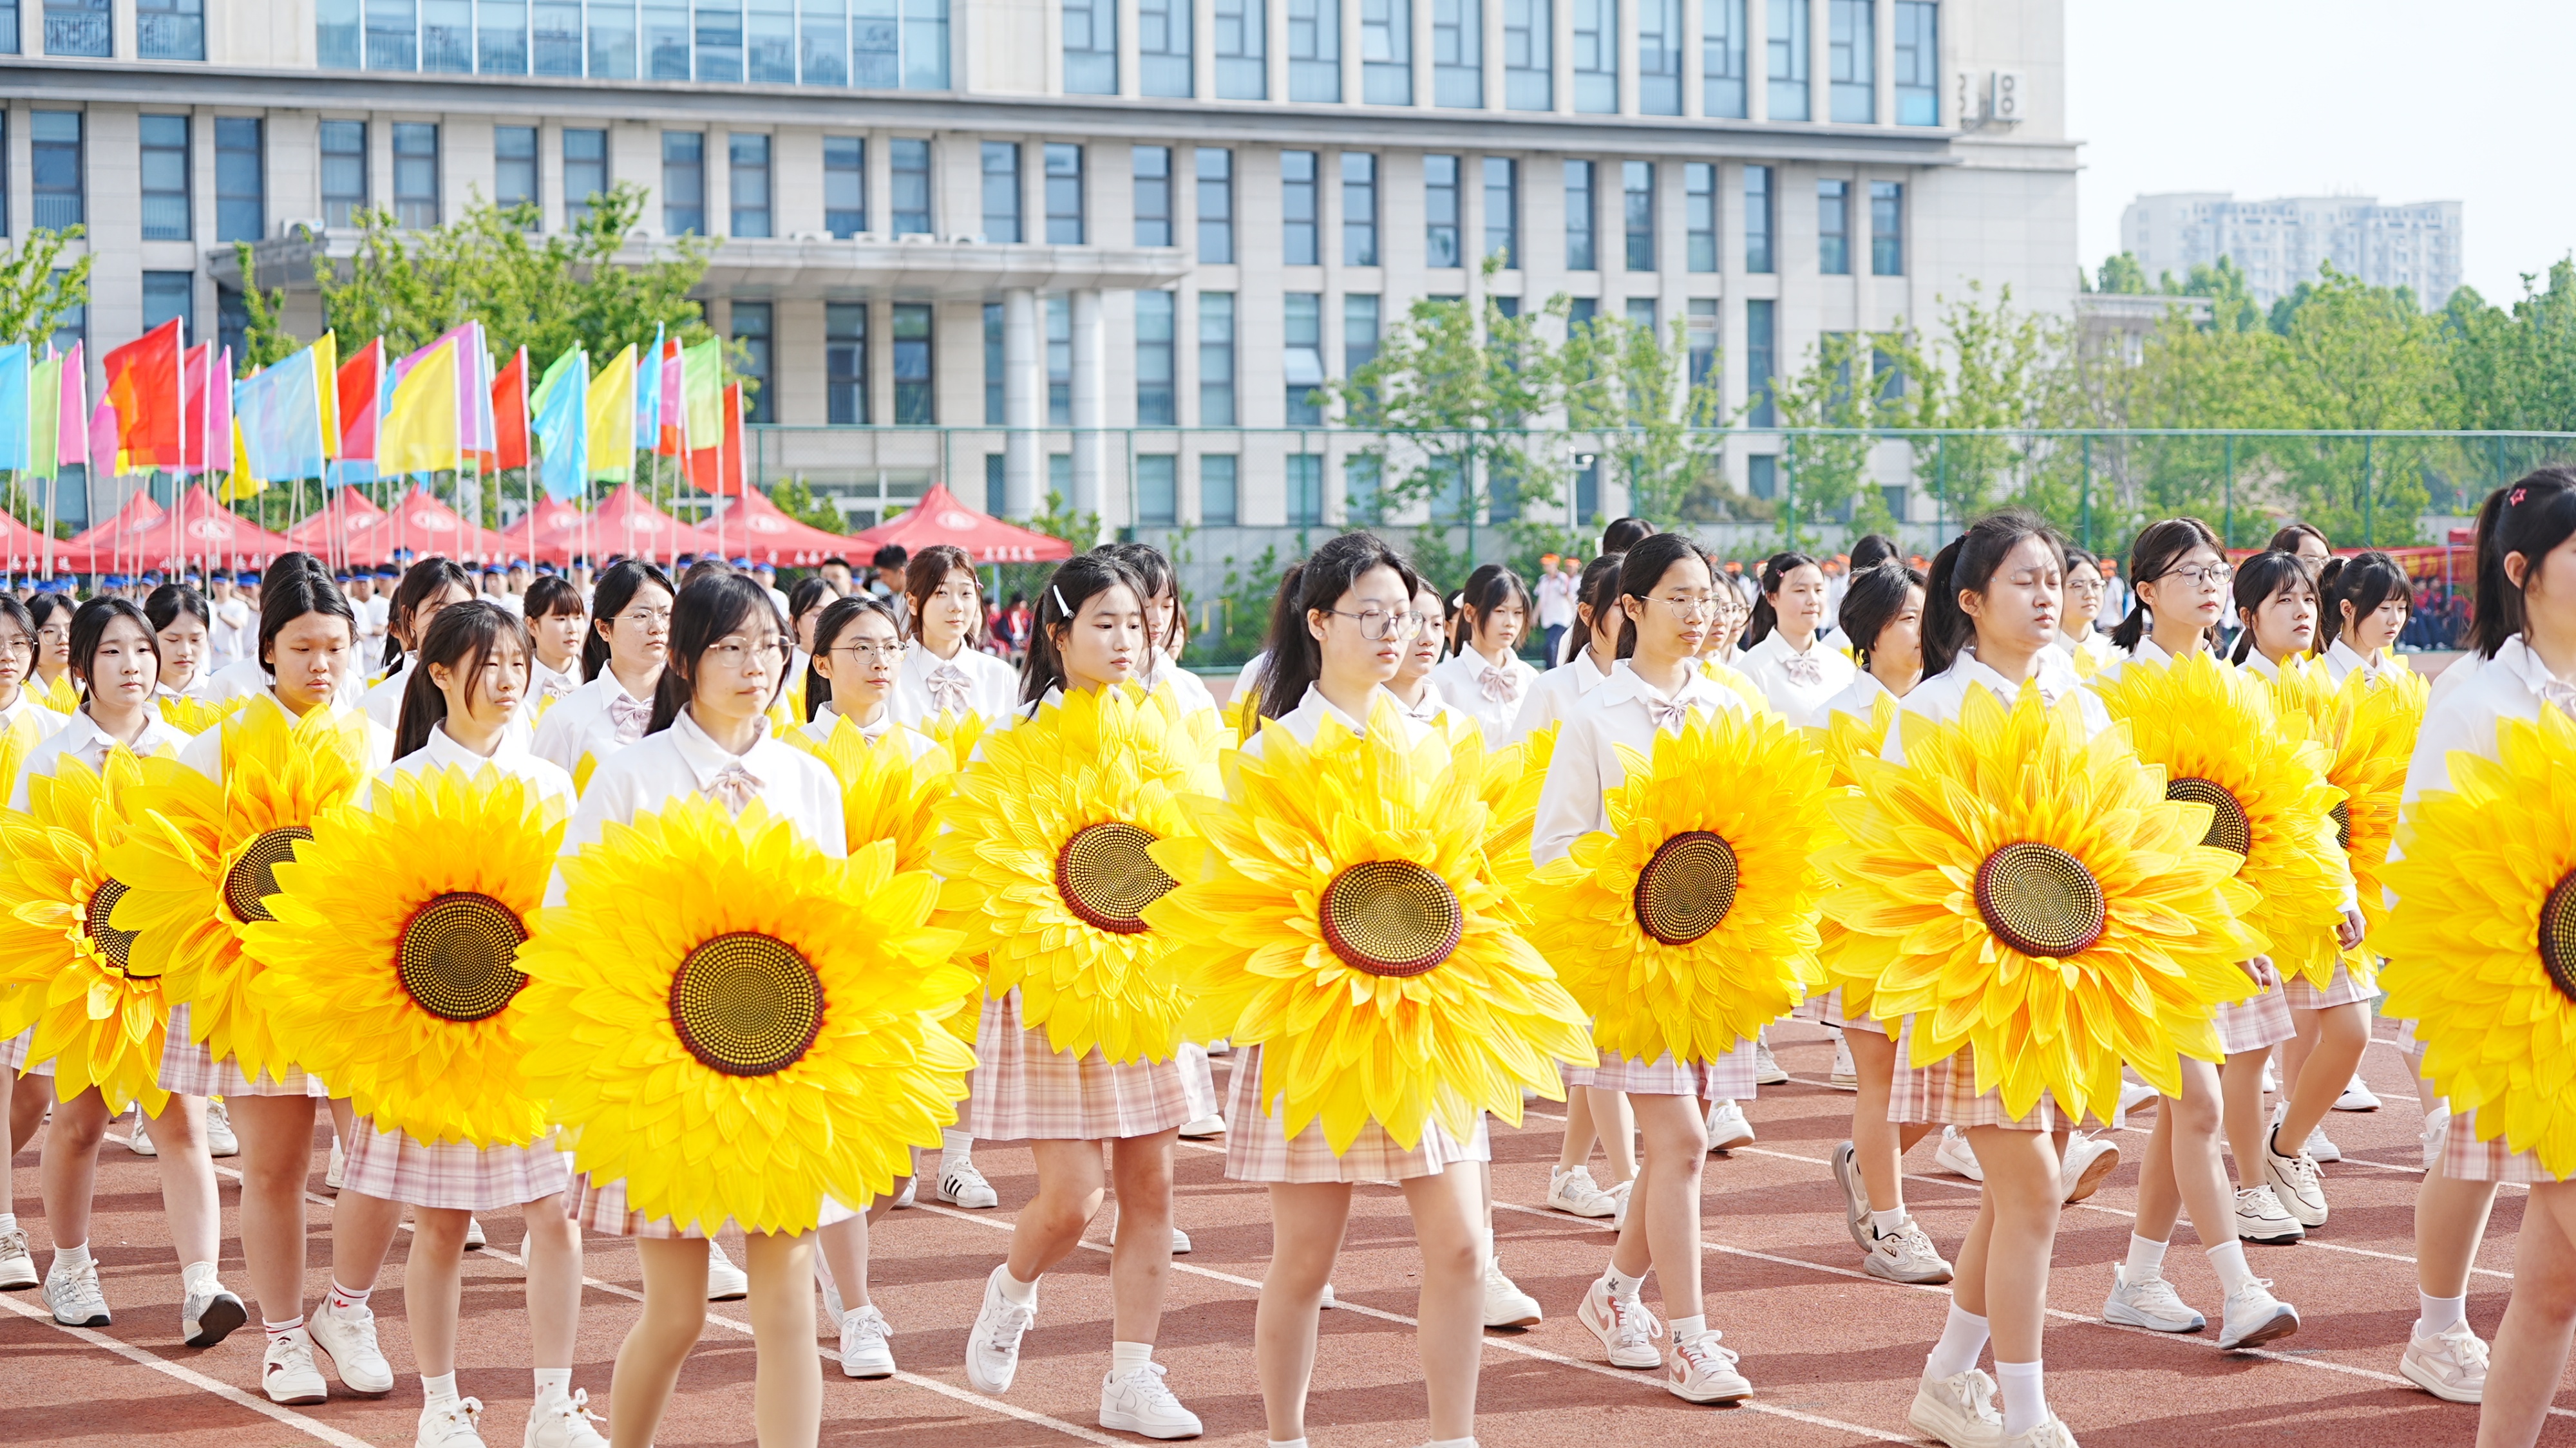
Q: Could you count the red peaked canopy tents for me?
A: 9